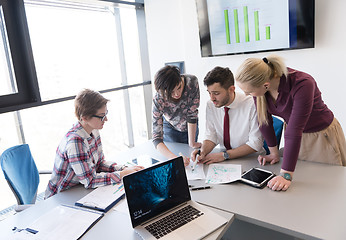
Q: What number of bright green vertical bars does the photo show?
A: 5